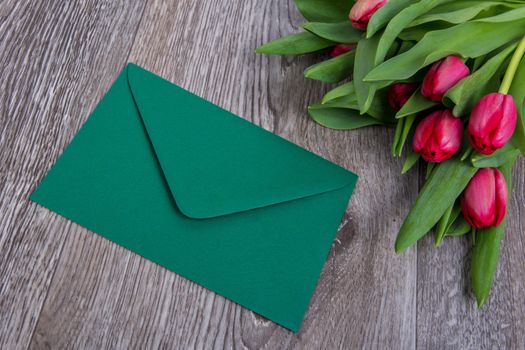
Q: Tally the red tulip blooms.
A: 7